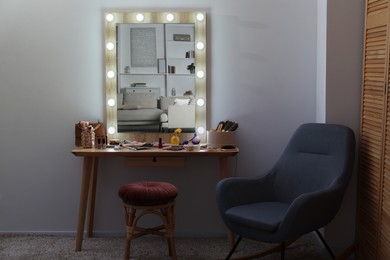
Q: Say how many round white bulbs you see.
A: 12